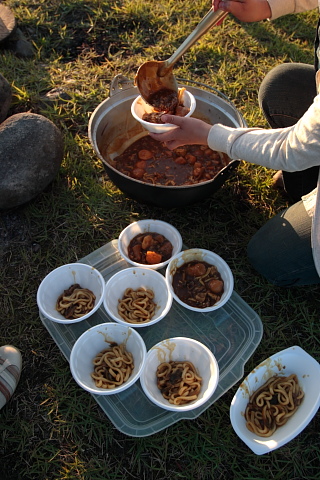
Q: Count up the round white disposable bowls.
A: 7